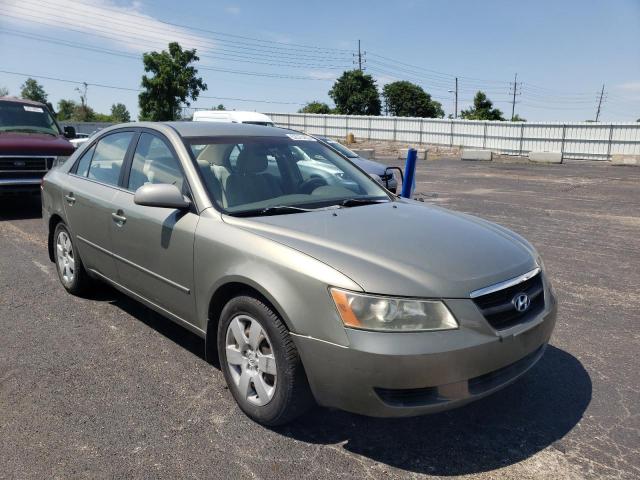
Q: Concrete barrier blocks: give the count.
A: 5